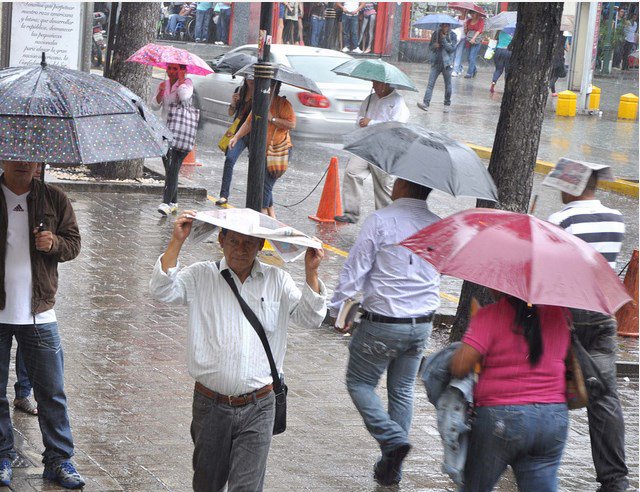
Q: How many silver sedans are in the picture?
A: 1